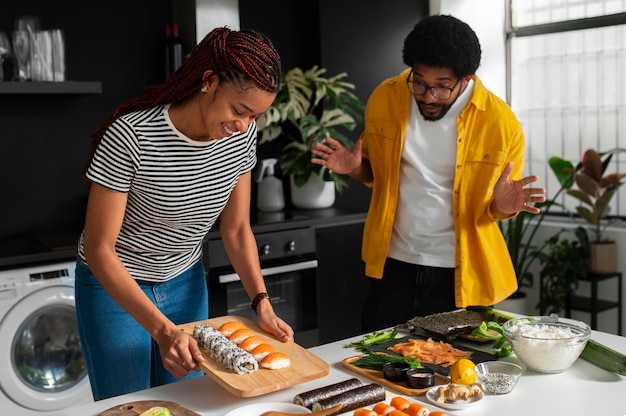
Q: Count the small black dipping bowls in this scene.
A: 2